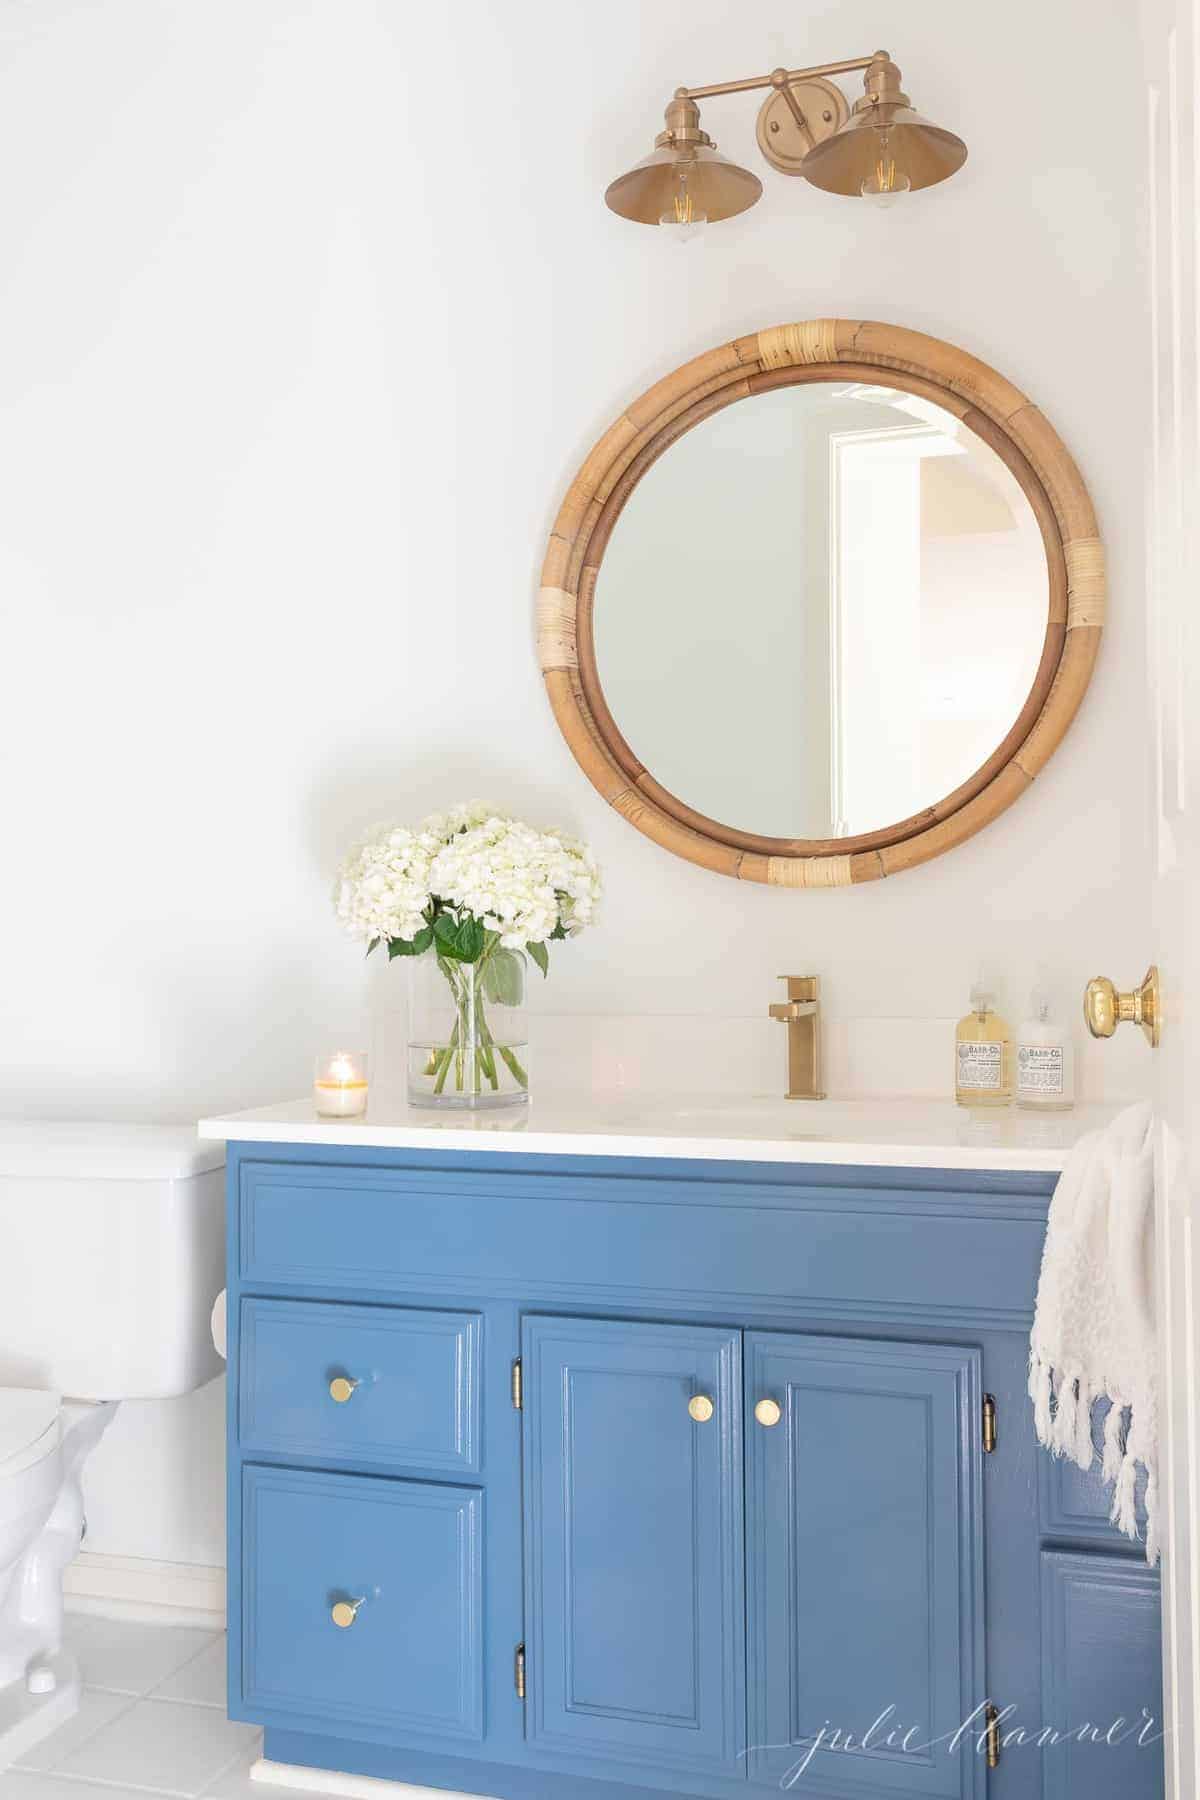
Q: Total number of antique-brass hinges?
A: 4